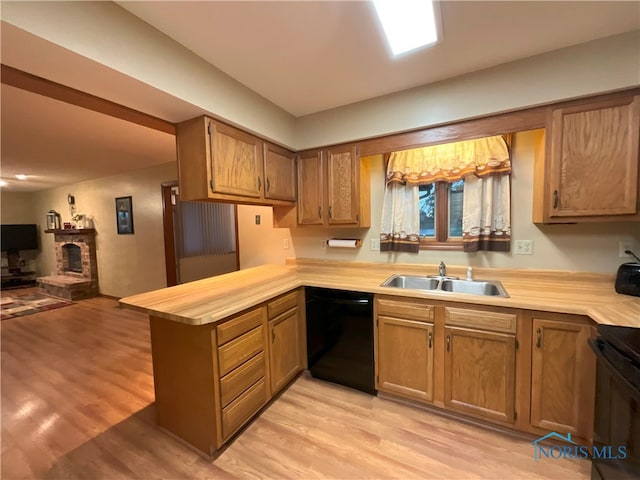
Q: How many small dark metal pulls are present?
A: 9